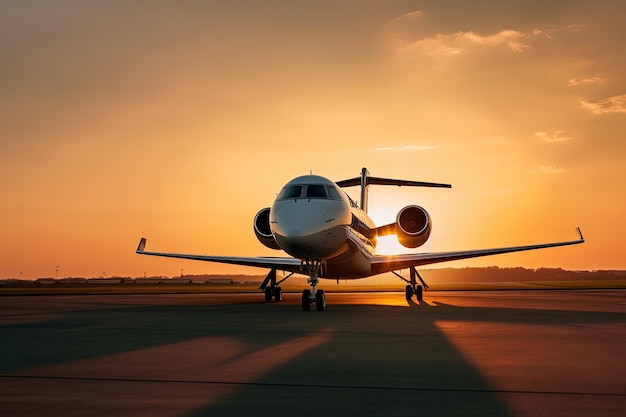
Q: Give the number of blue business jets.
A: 0